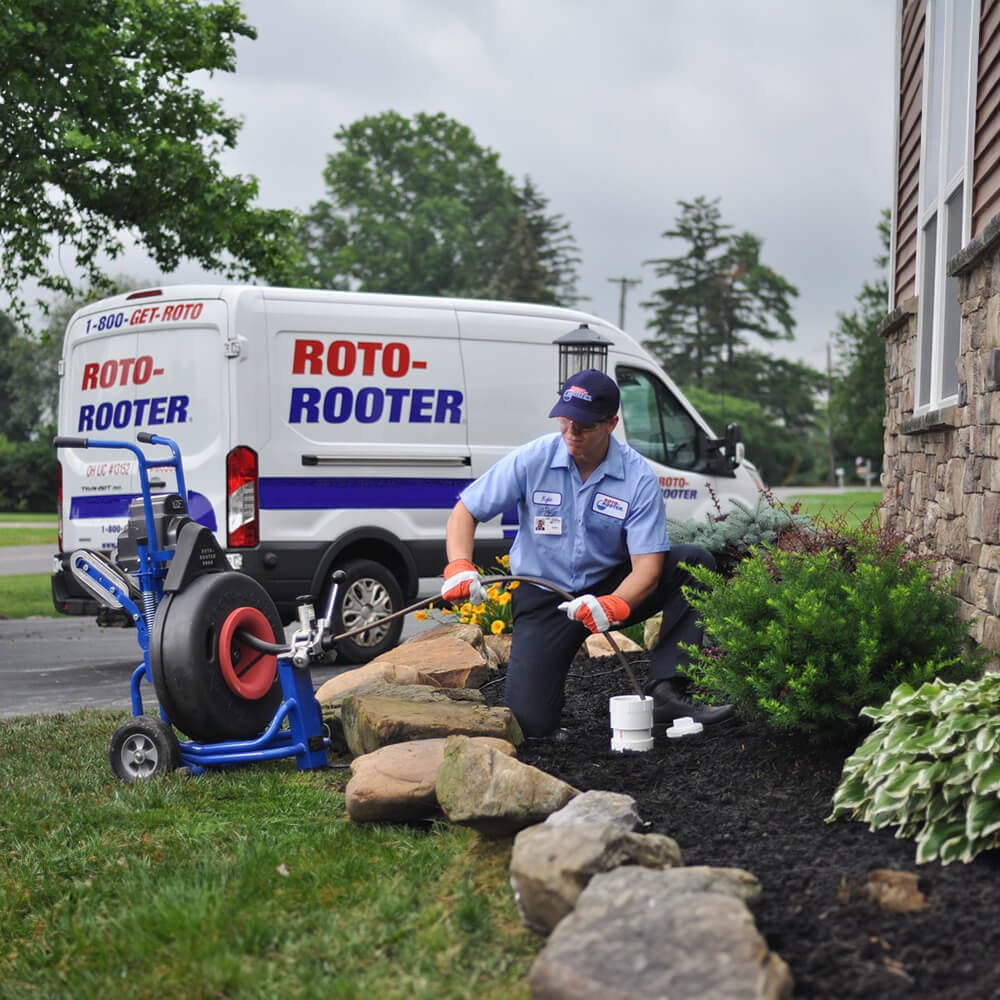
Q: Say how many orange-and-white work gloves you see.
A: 2